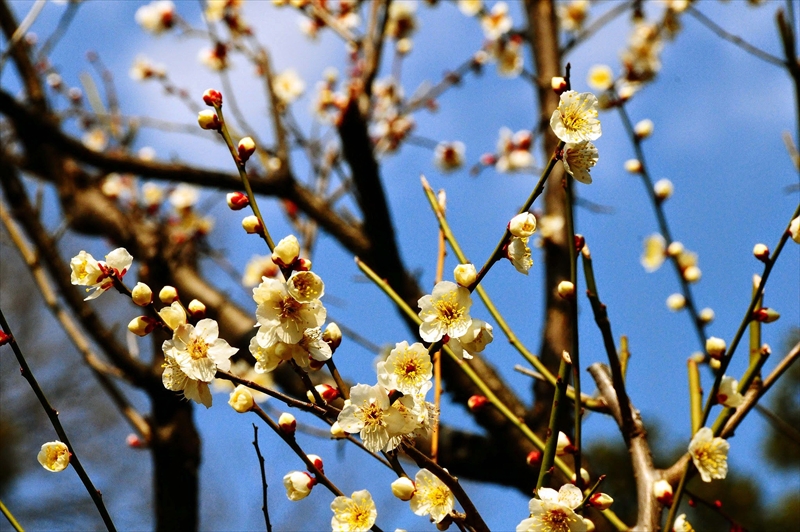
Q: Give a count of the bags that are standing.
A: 0